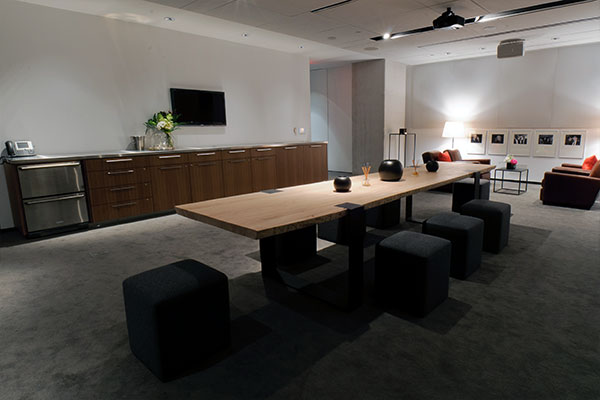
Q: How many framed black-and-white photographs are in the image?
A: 5